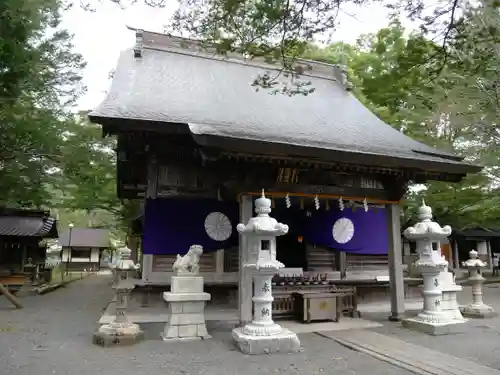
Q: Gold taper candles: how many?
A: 0